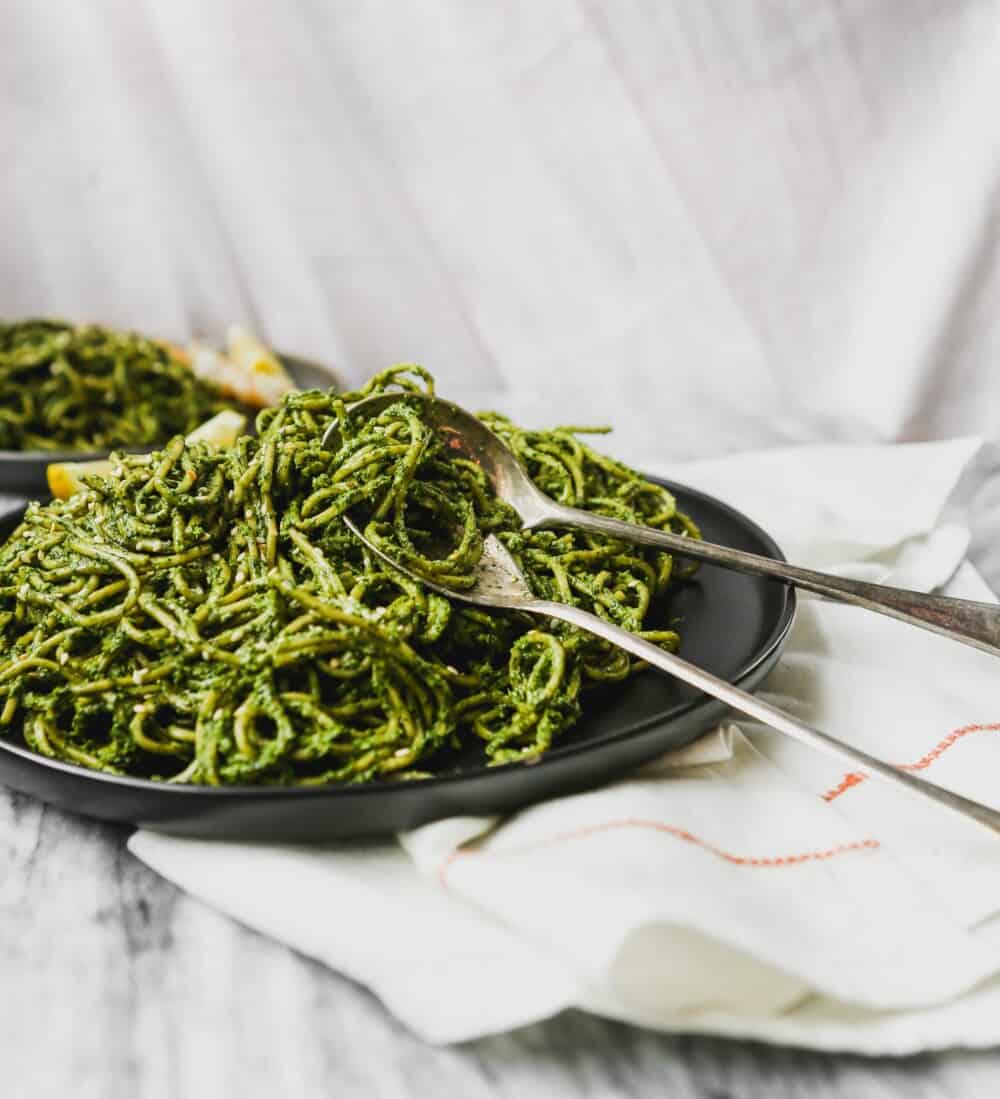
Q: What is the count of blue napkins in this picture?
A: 0